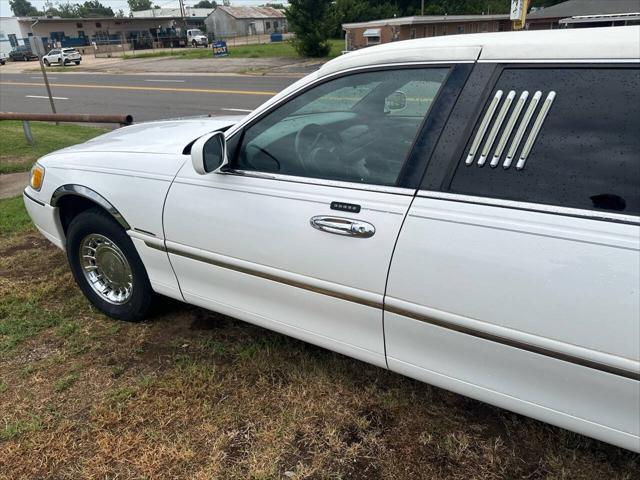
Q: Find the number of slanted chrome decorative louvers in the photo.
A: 5